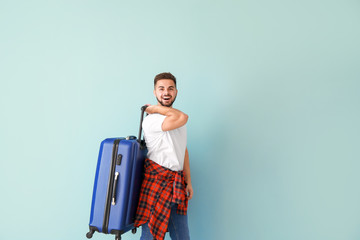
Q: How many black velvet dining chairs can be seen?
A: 0